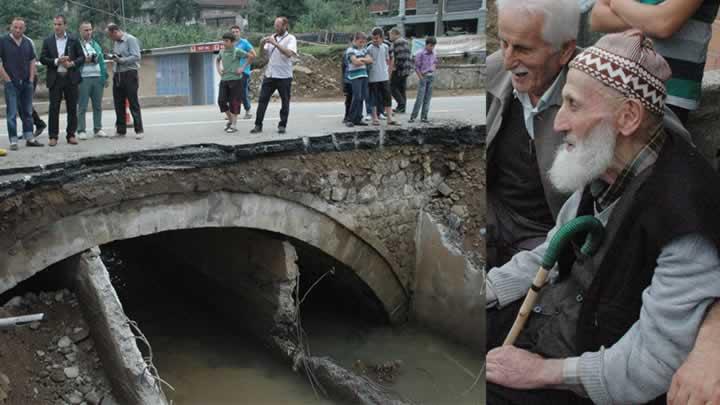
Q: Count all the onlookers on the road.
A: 14